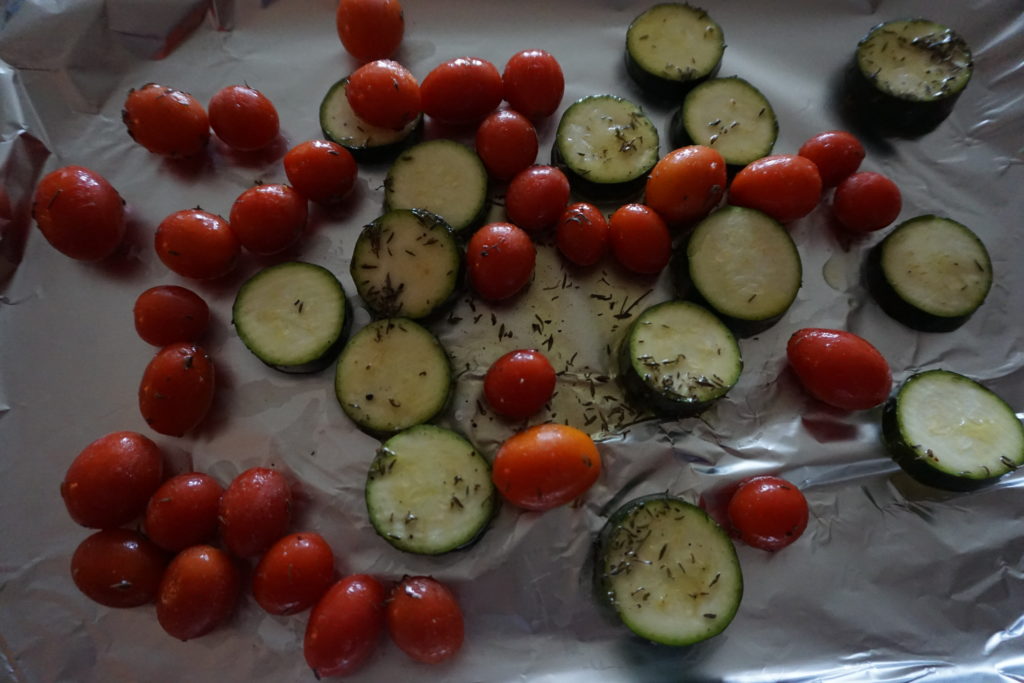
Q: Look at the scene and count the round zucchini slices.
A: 15